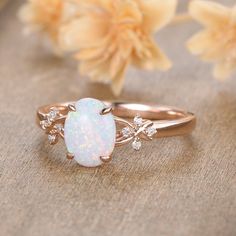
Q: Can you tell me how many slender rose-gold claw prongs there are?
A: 4